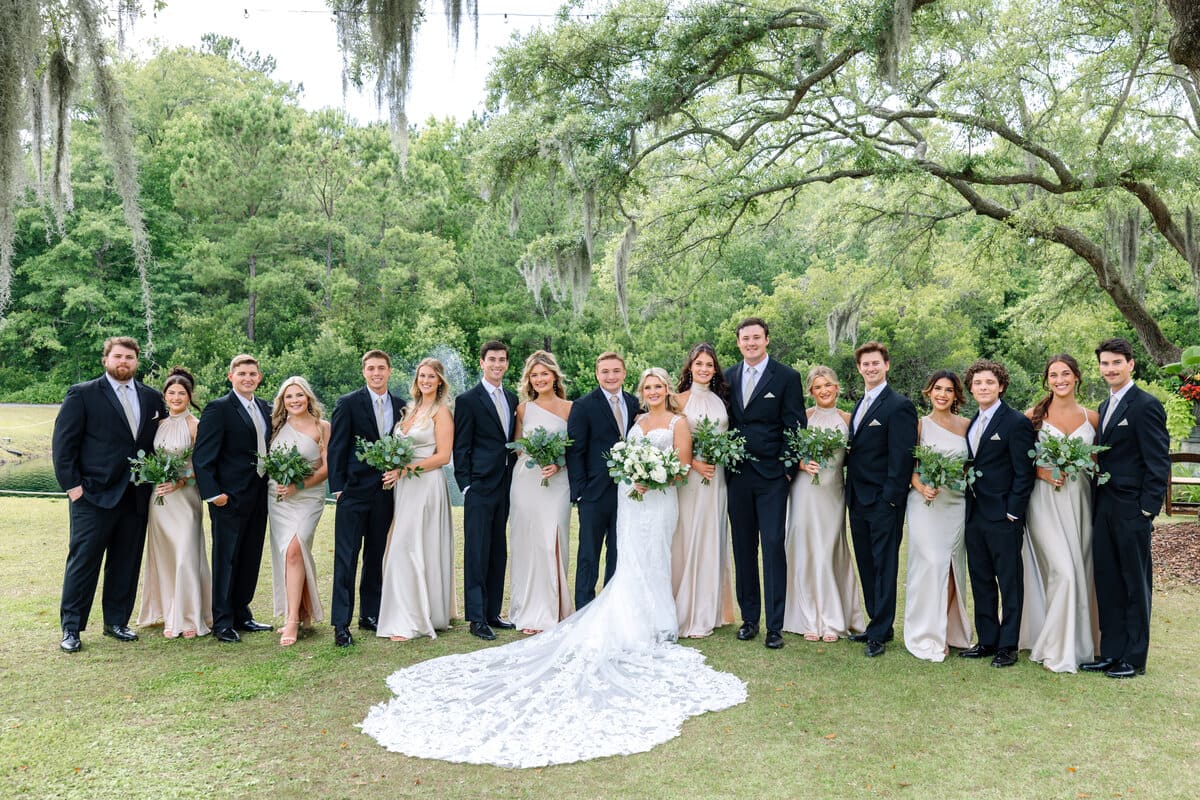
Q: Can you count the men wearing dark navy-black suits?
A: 9